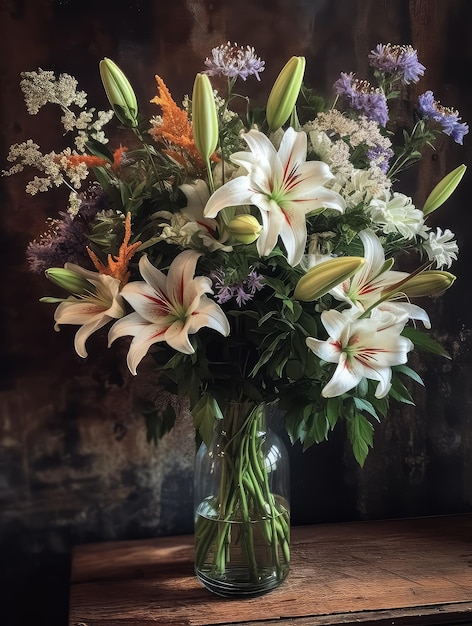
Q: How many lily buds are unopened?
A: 8